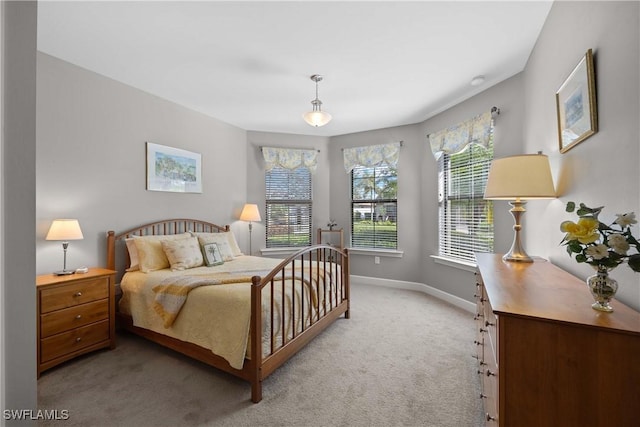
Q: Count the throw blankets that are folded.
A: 1